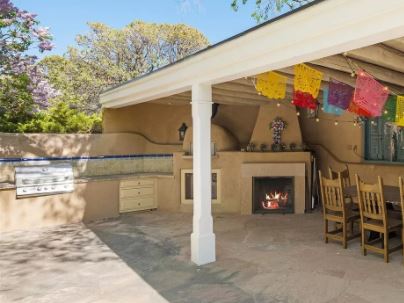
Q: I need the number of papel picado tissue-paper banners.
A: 9